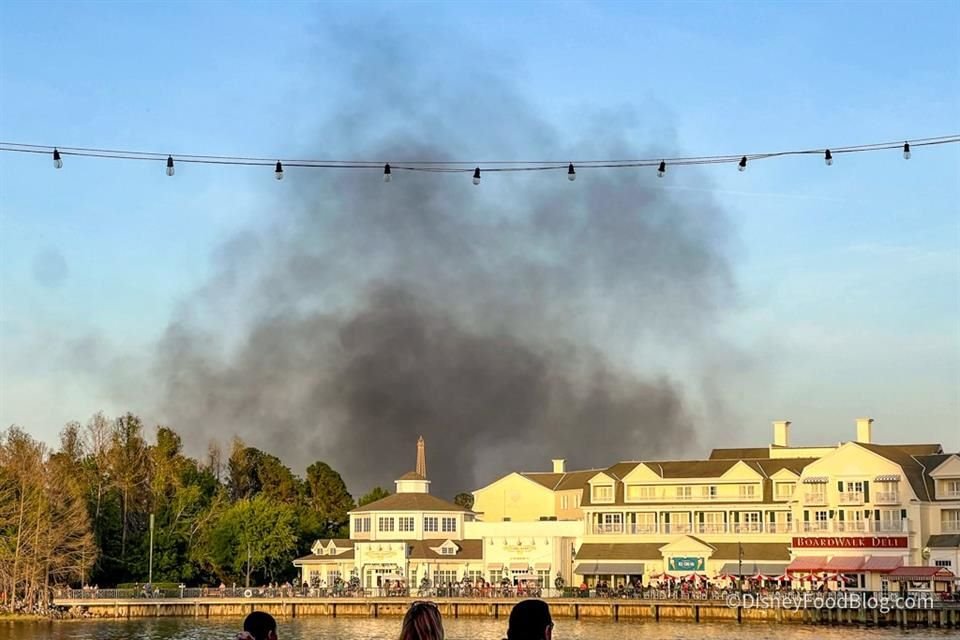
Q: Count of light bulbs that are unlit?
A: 10